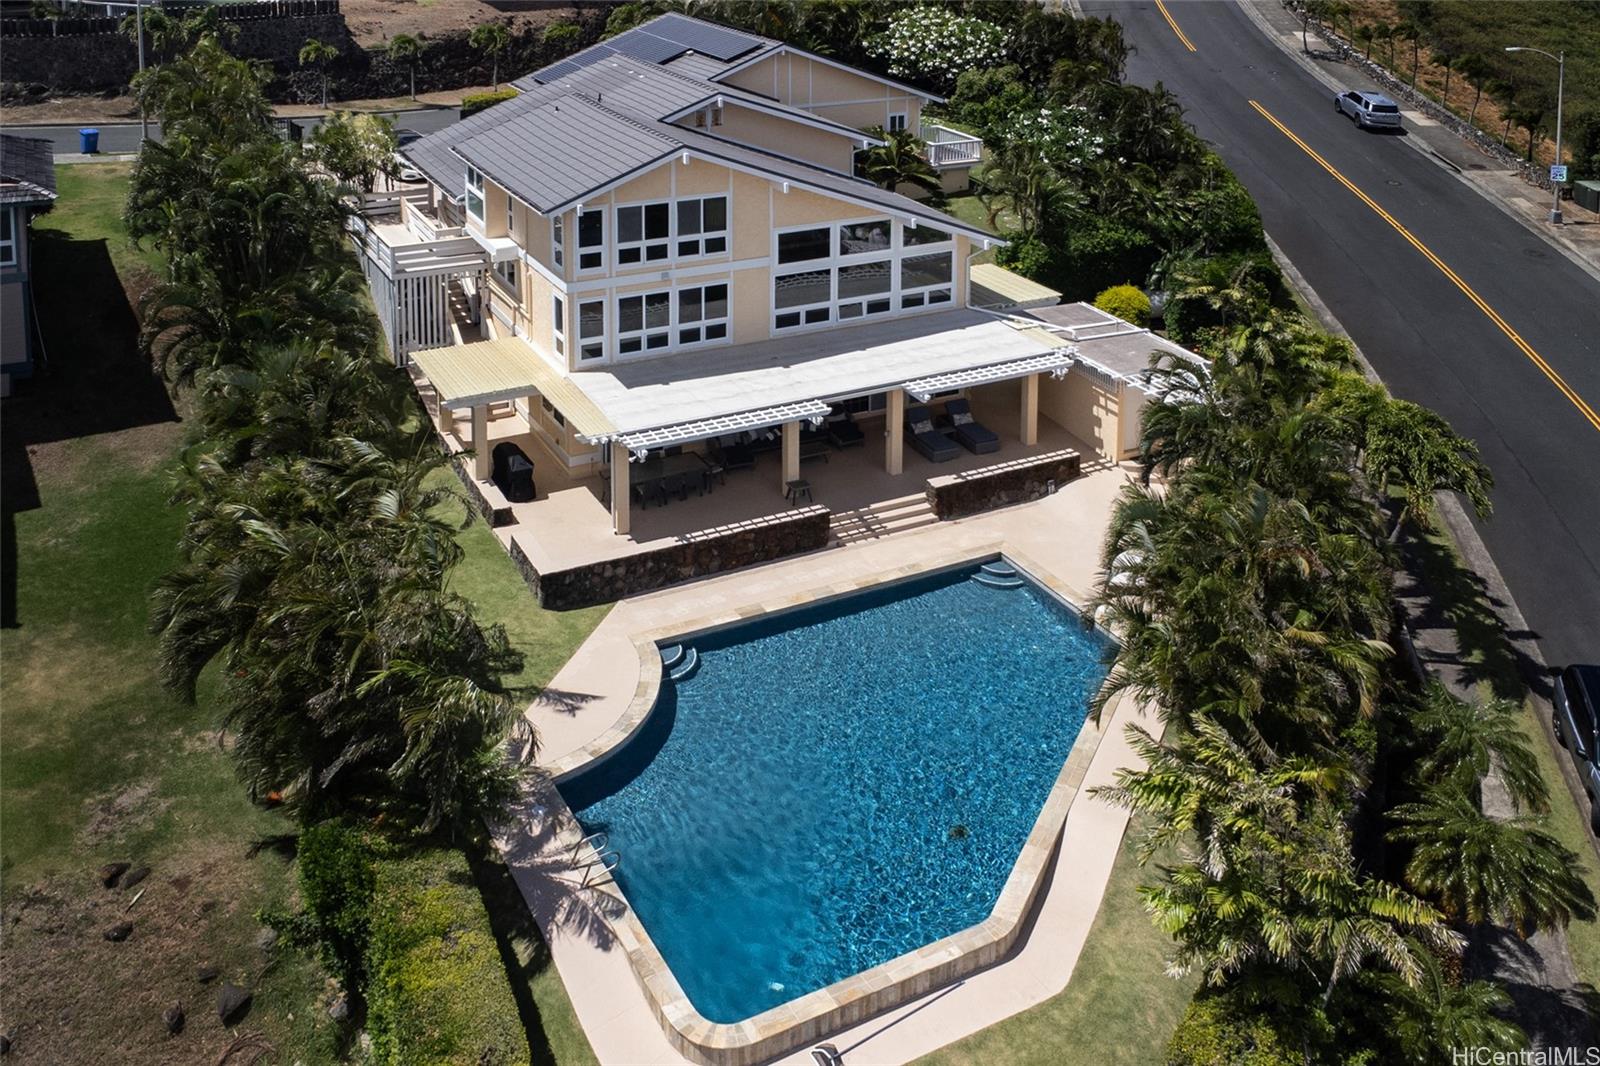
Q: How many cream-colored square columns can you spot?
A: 6